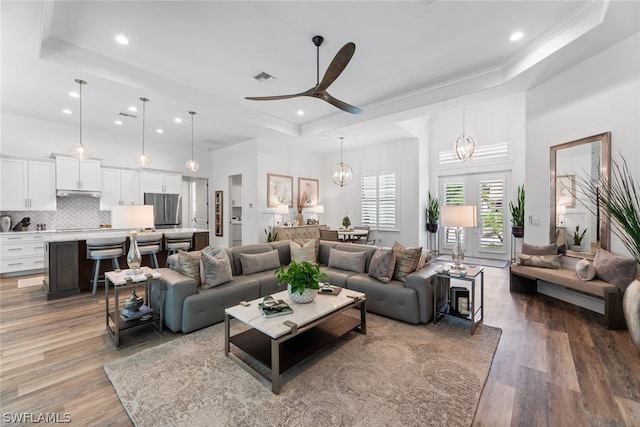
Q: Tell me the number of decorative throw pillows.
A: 11